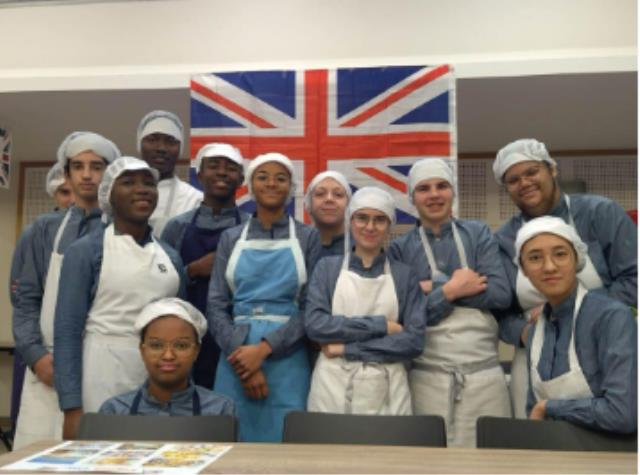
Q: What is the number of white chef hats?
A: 12